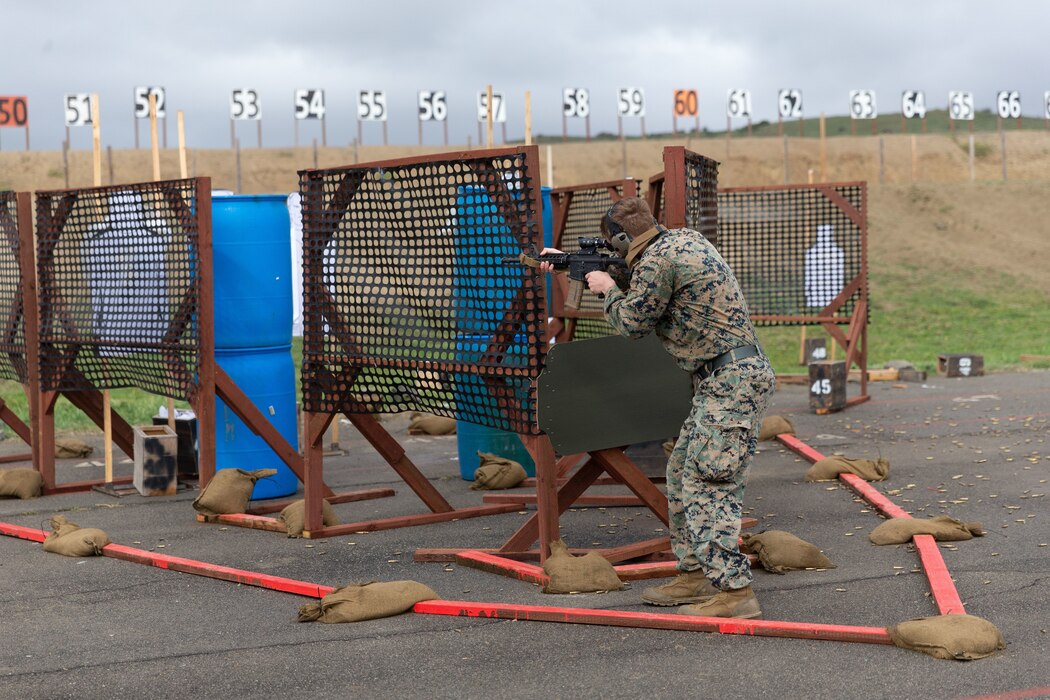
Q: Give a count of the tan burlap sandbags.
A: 14